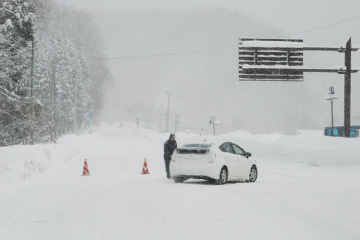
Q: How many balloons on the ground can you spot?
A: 0